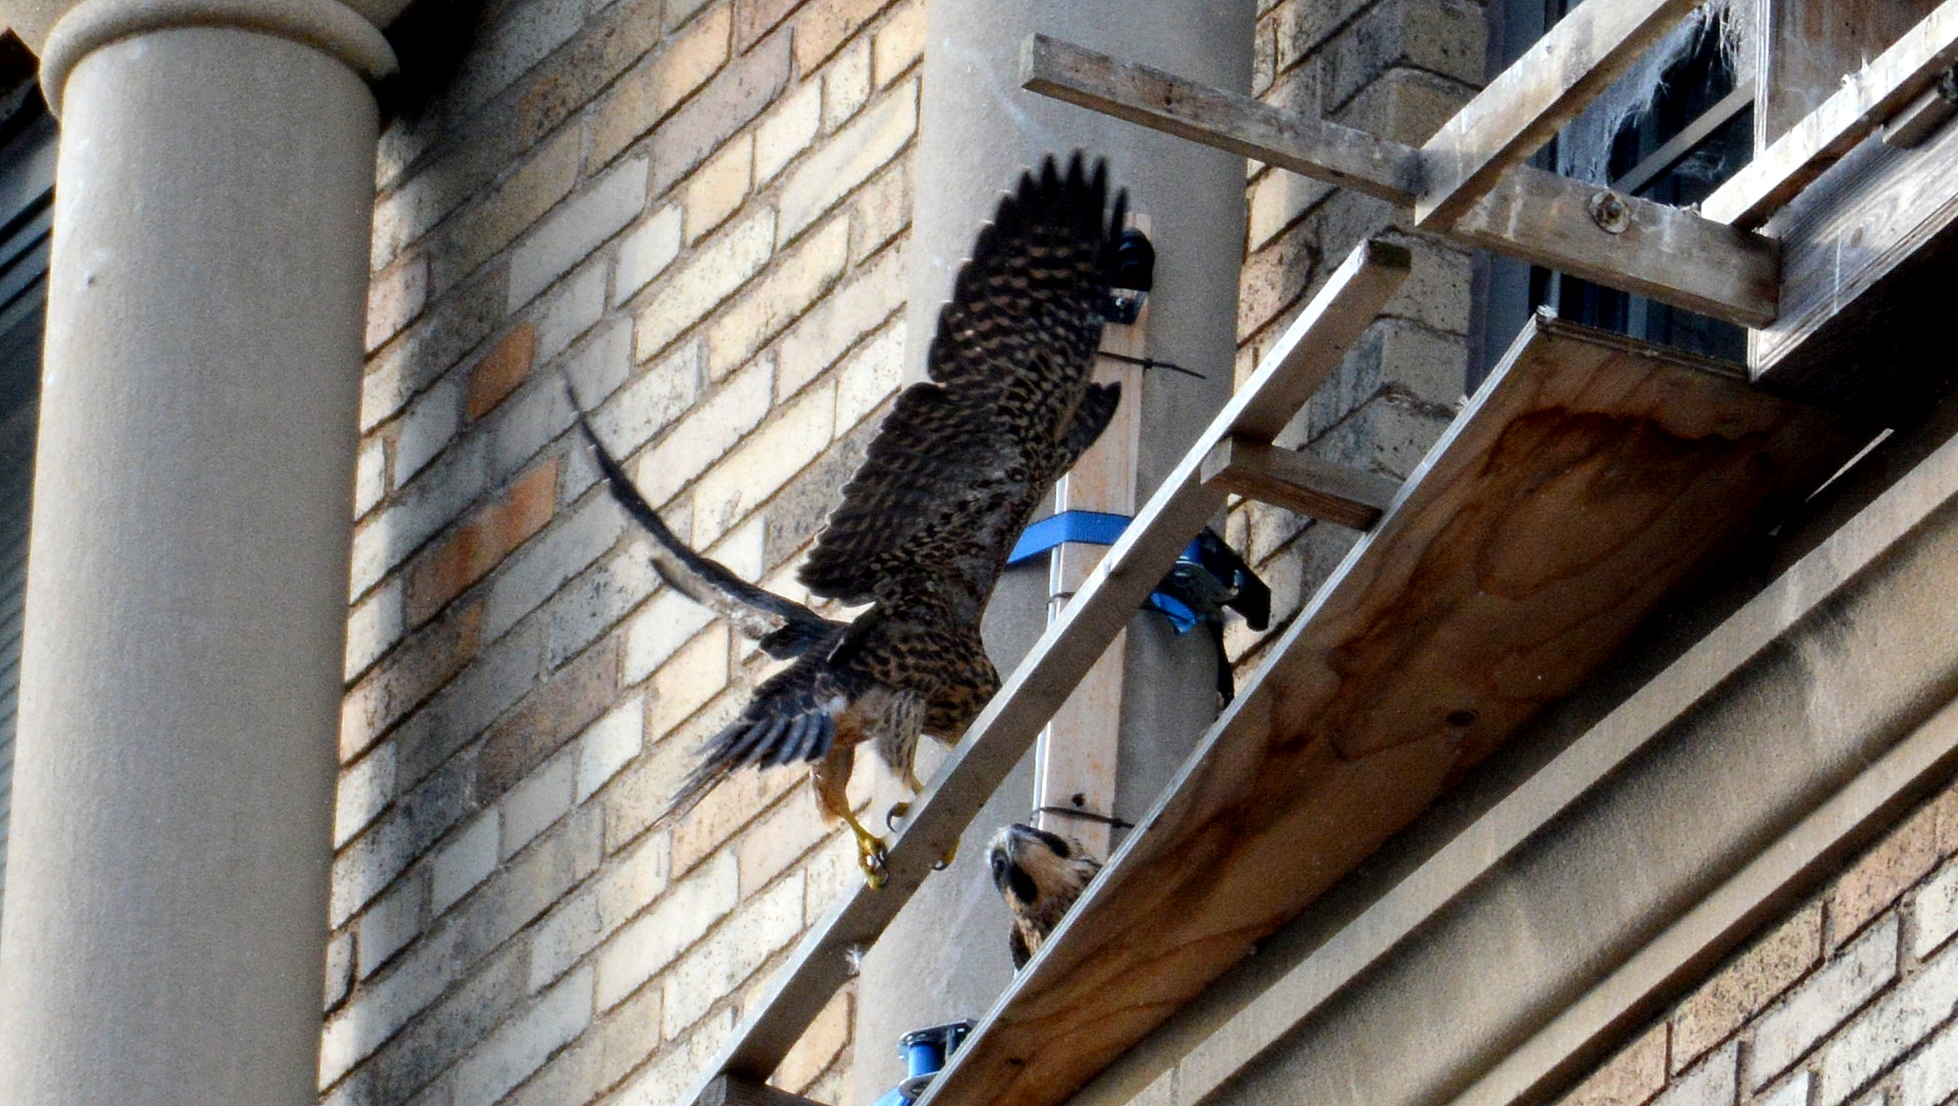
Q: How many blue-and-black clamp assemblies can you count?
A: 2